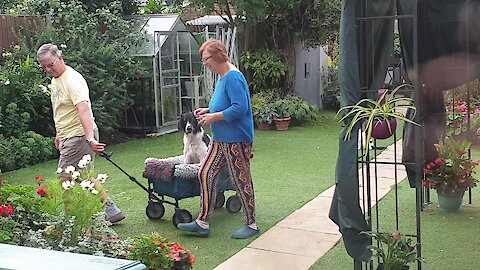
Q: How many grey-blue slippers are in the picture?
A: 2